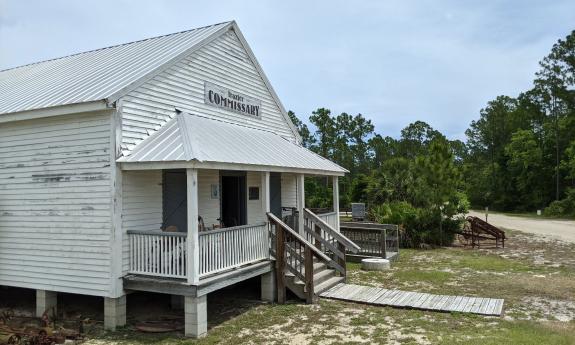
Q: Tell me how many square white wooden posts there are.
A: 4